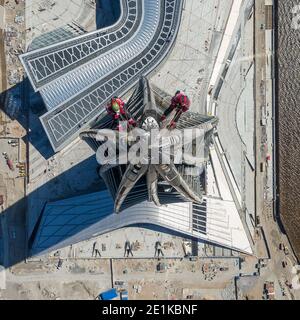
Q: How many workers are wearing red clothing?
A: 2